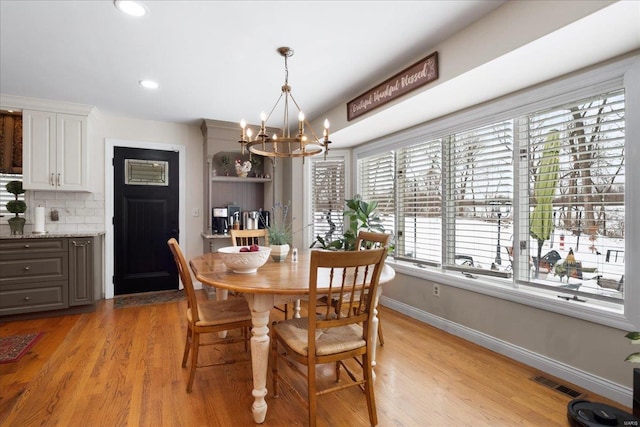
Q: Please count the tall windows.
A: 5